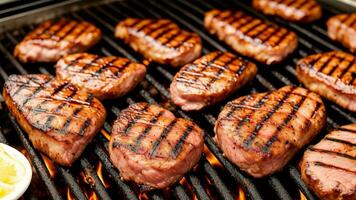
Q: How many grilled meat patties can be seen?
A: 12